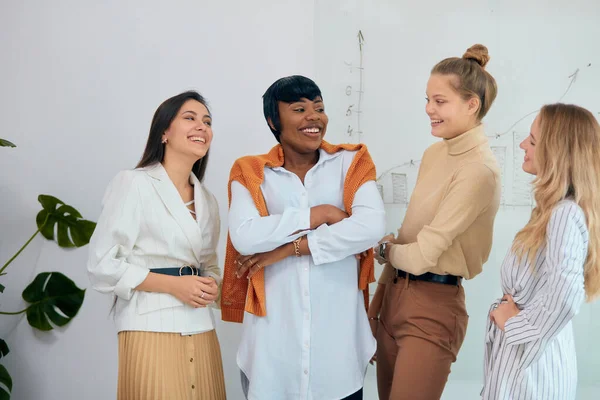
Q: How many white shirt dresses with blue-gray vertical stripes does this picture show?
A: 1